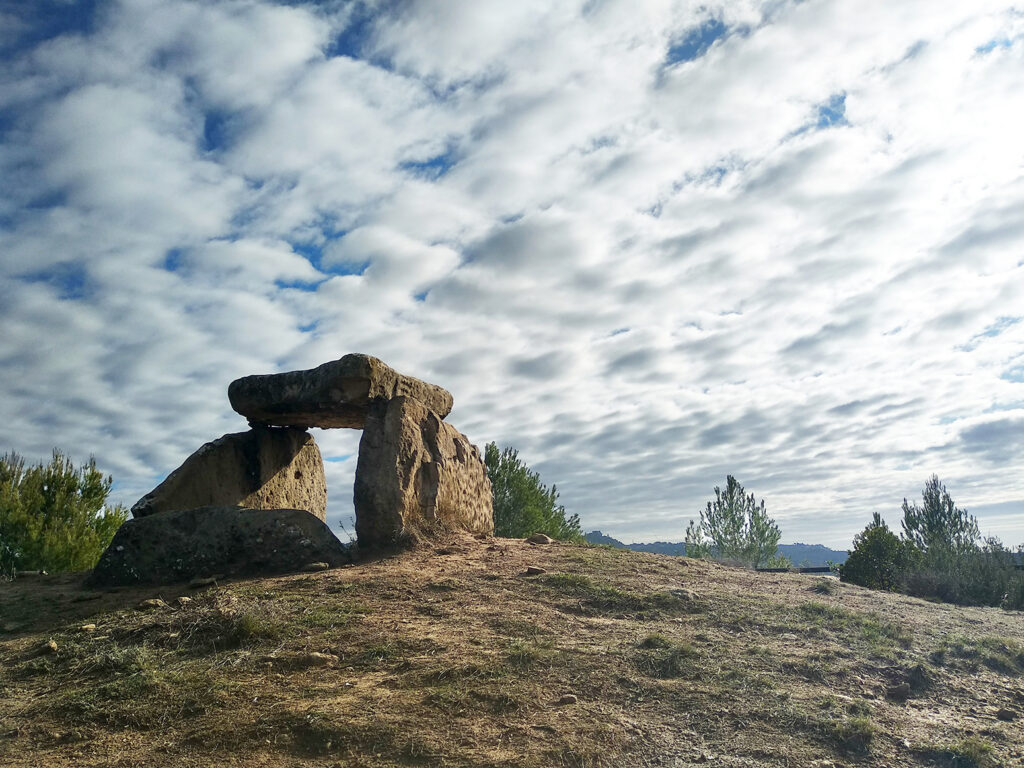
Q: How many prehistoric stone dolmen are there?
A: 1